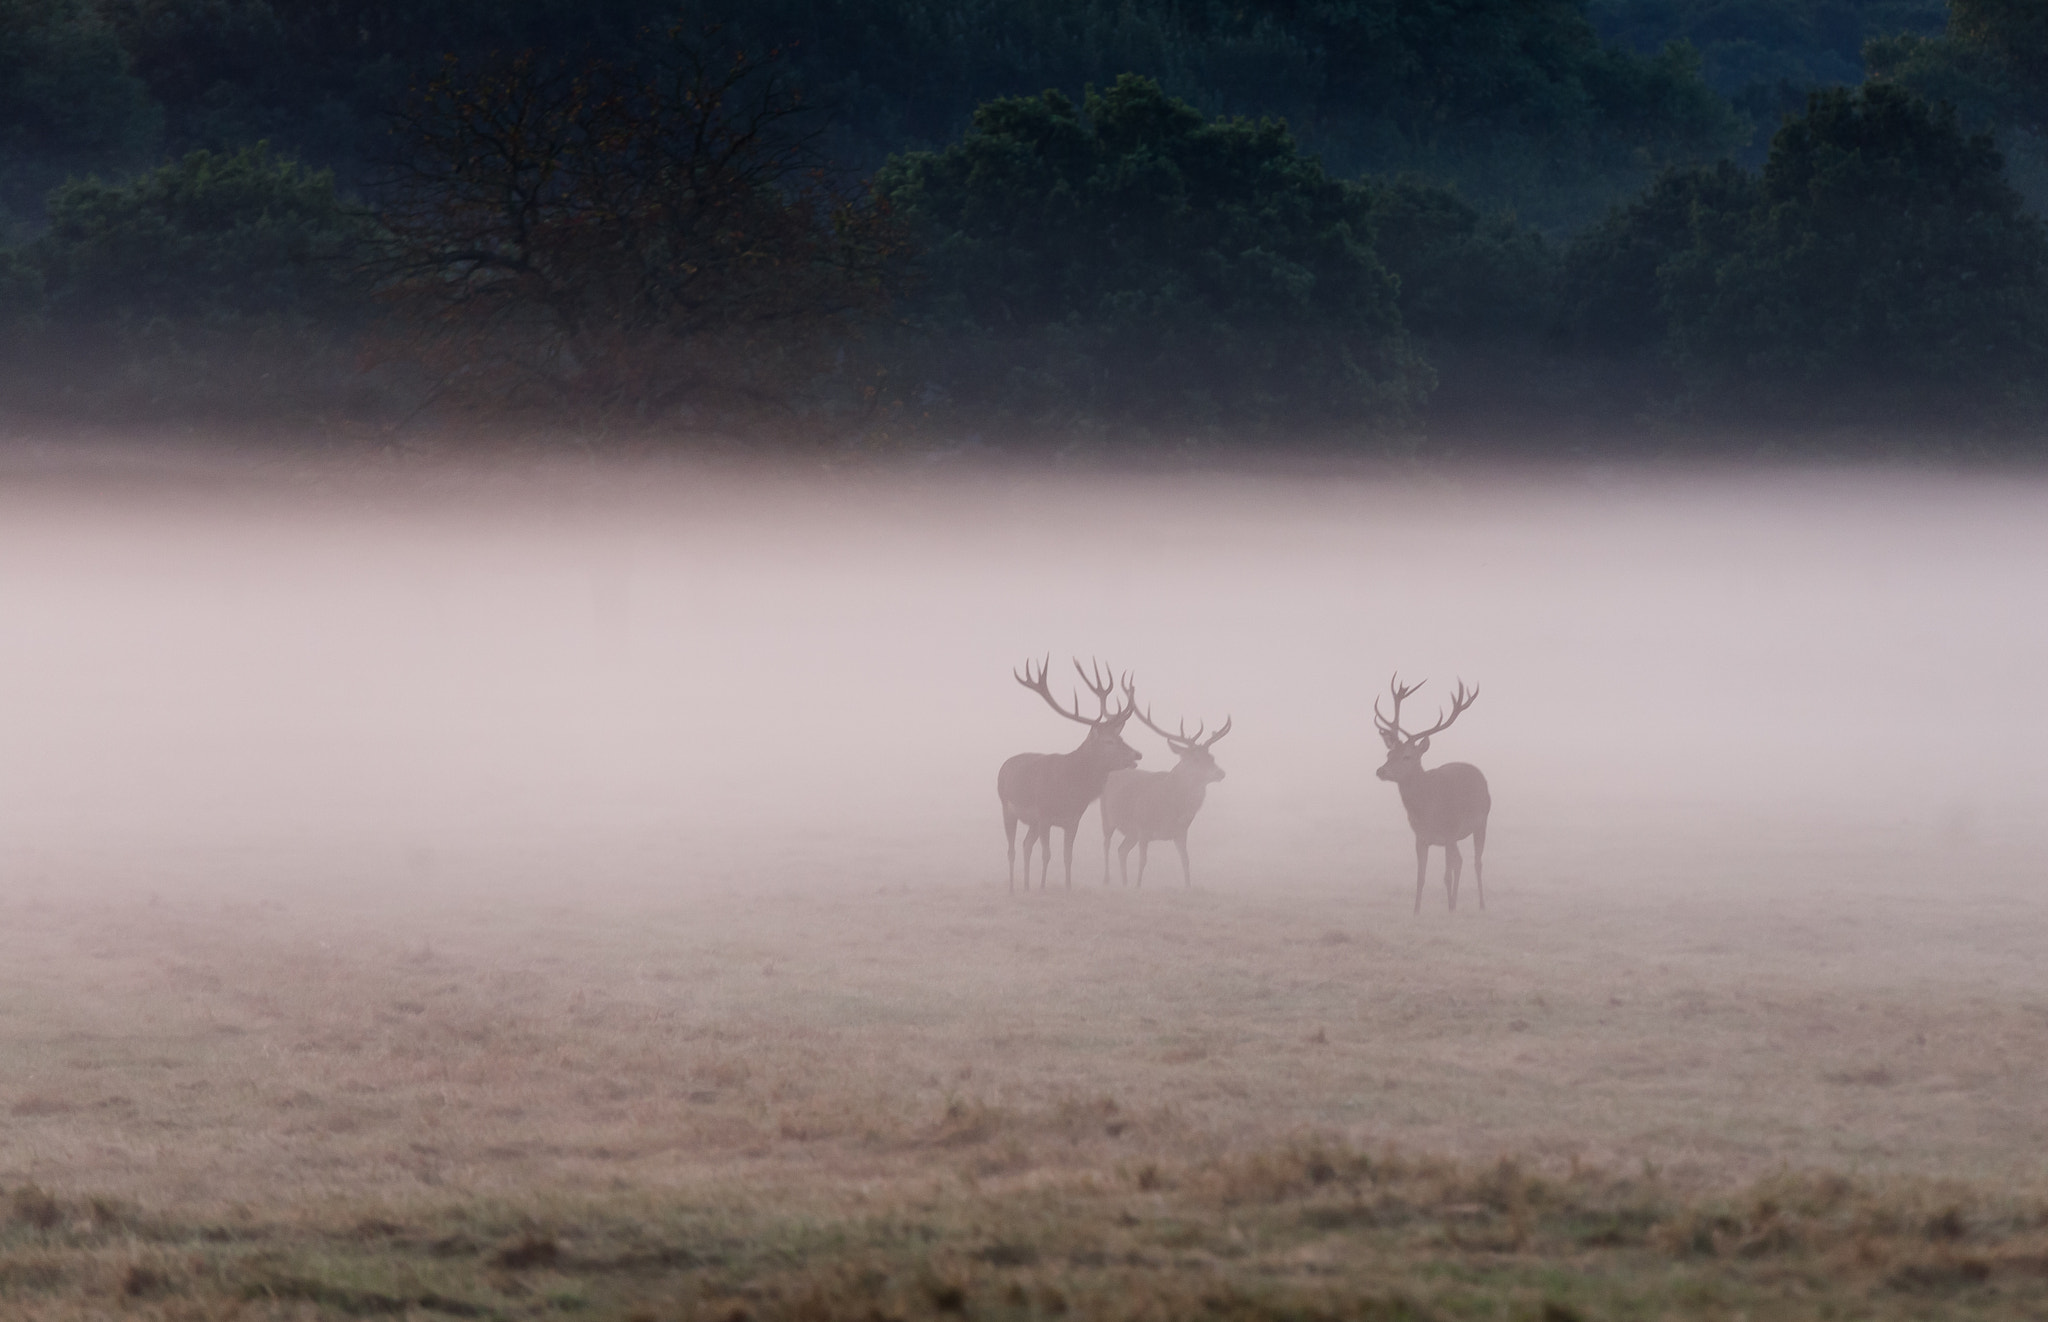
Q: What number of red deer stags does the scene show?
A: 3